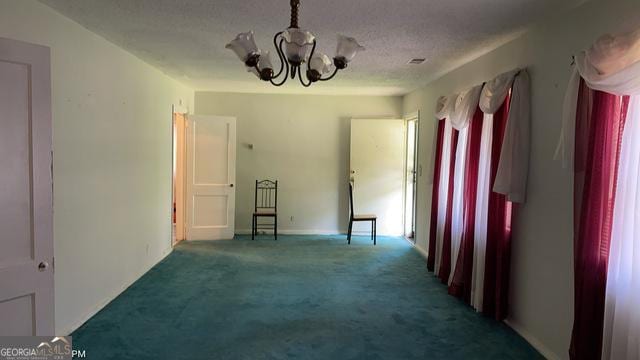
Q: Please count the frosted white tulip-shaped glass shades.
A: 5